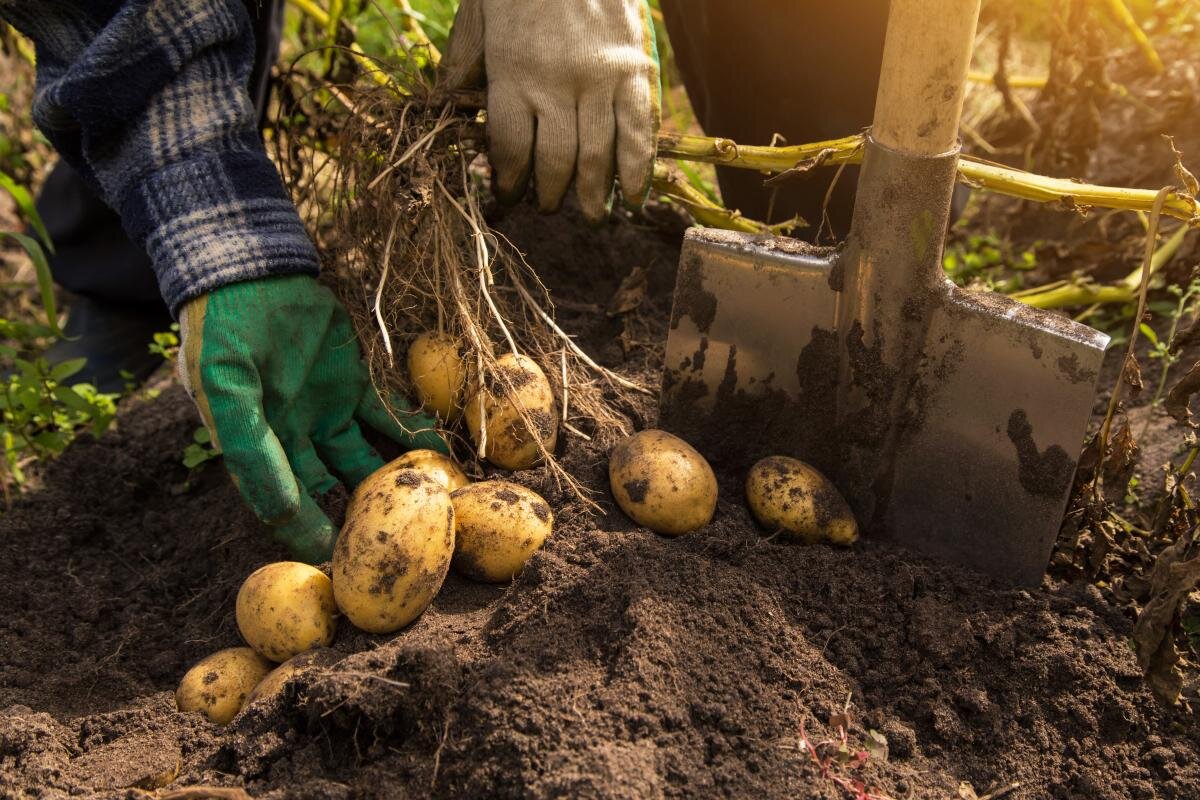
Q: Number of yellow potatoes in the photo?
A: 10